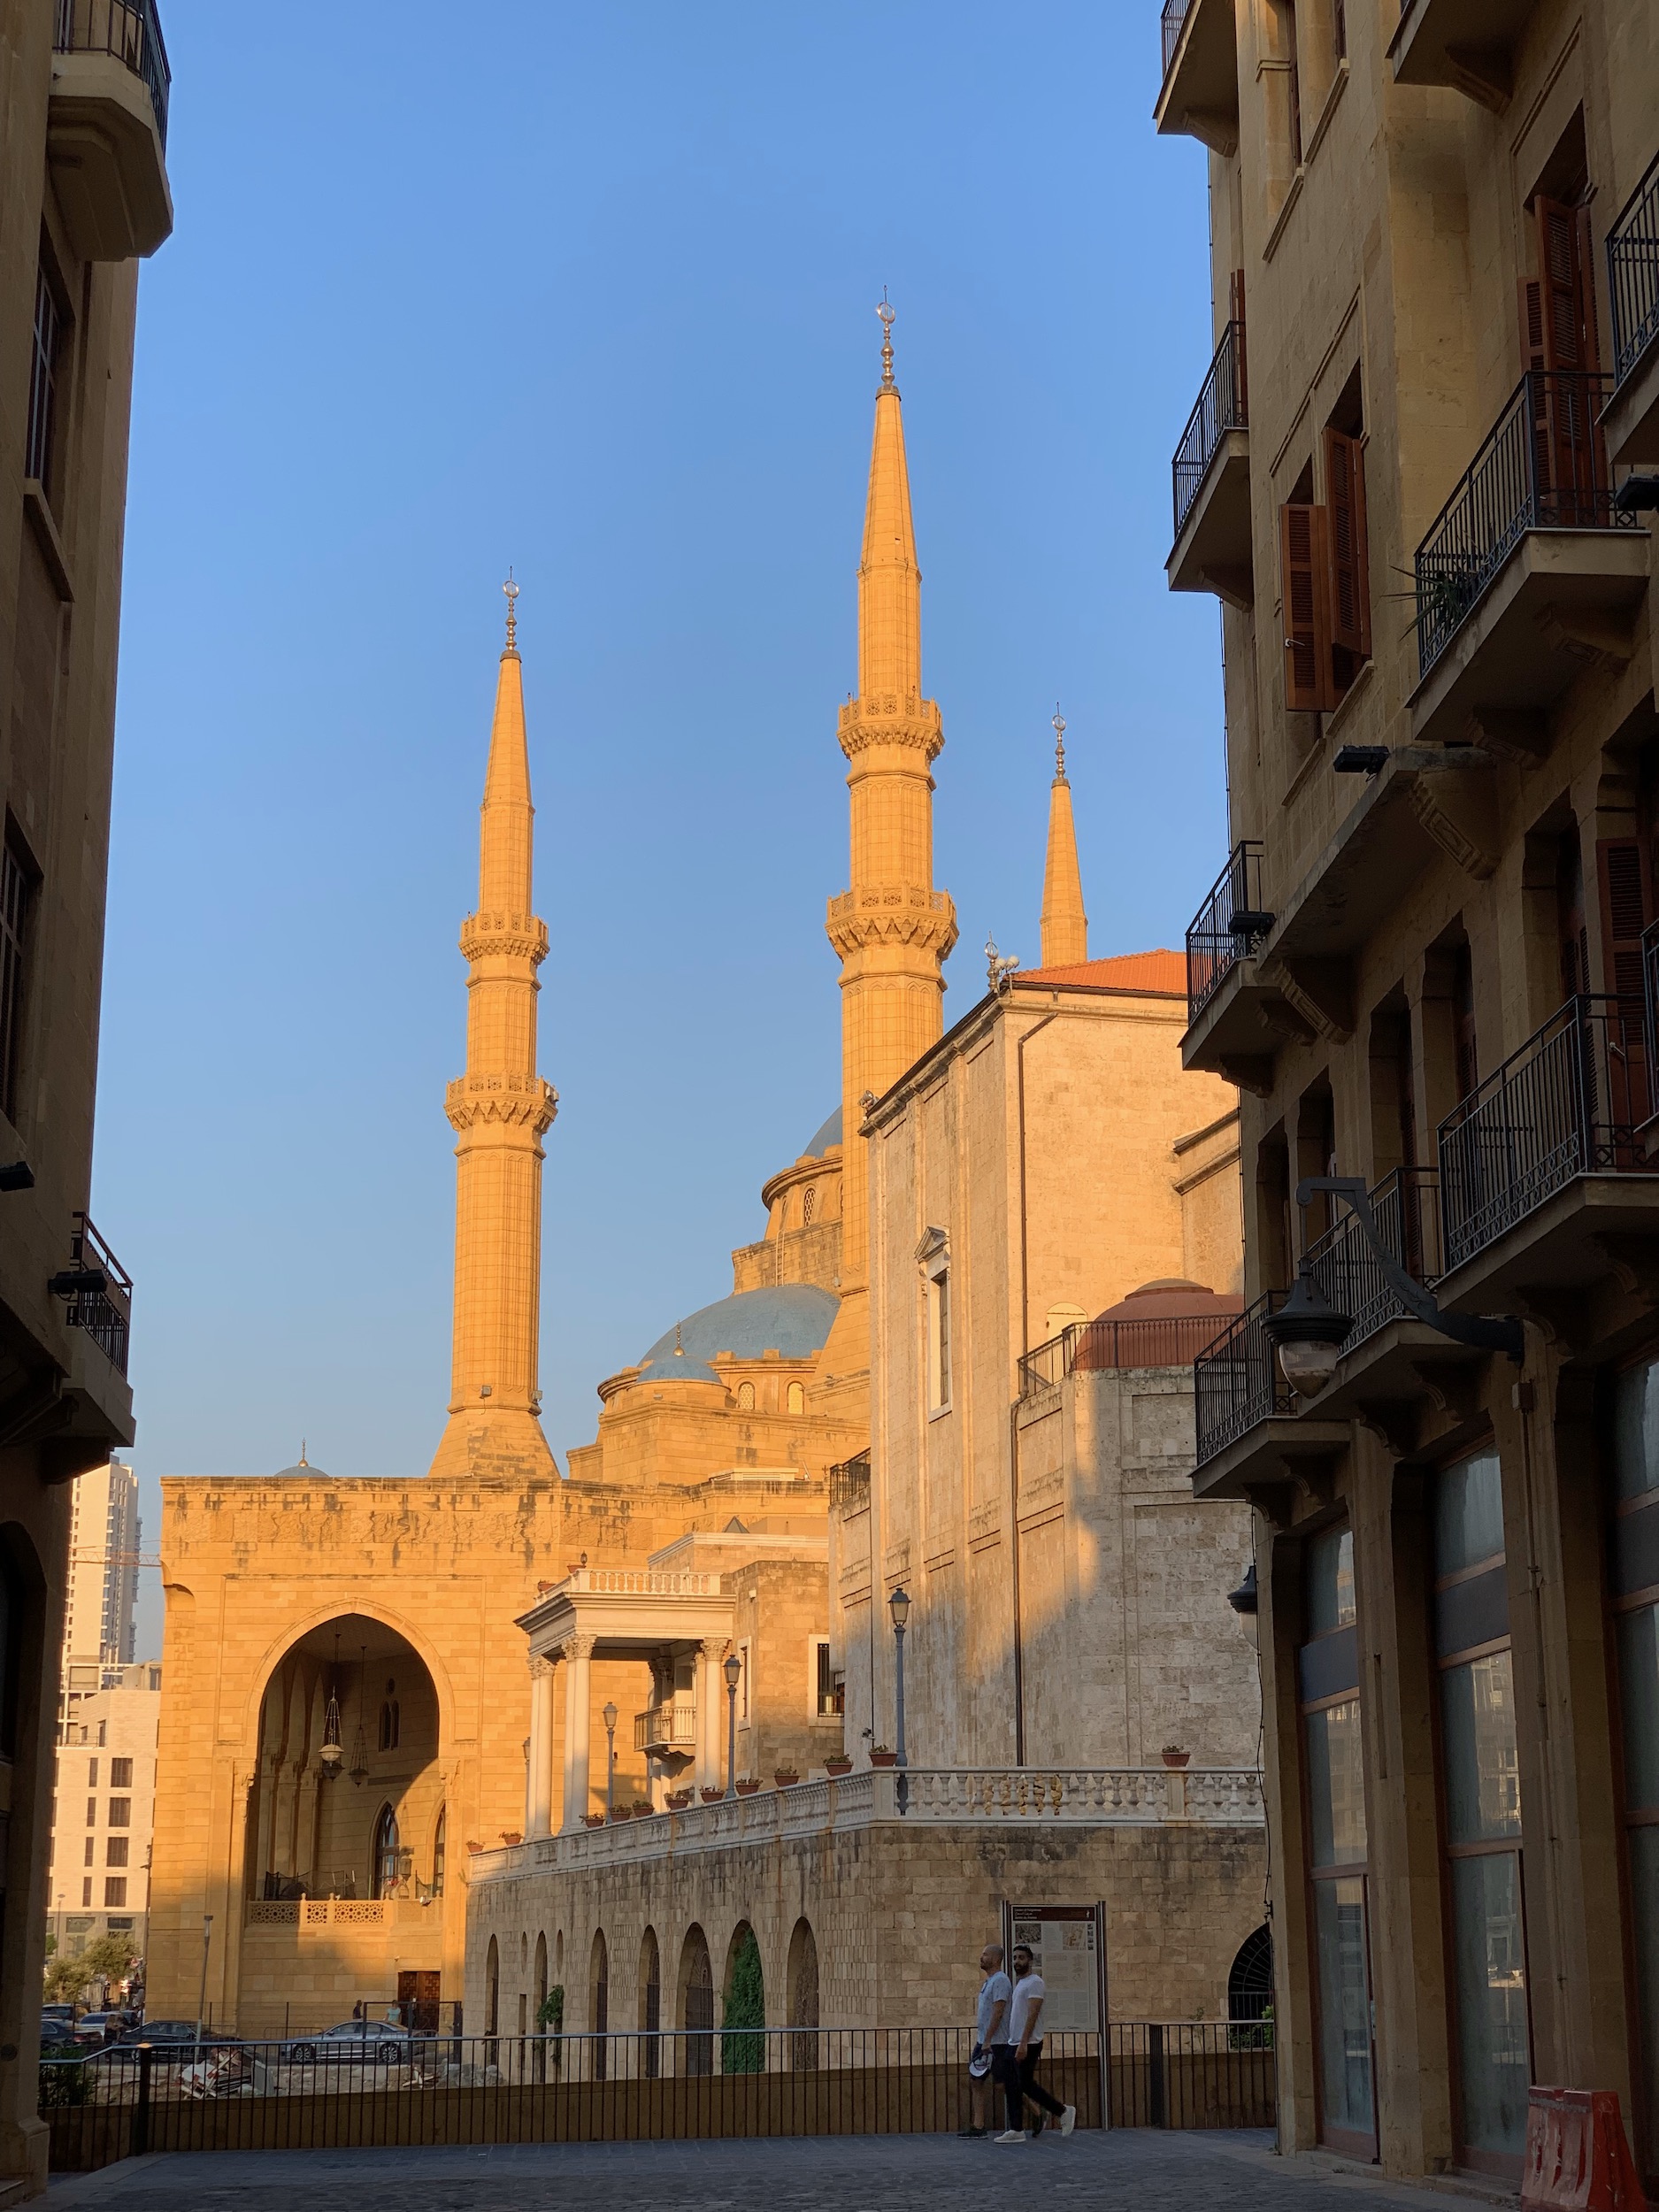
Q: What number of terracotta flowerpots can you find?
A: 14